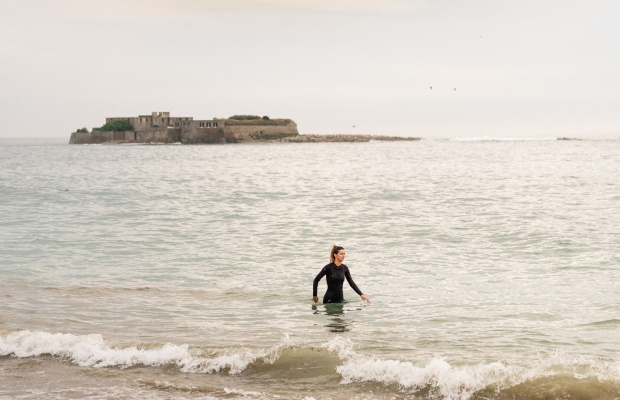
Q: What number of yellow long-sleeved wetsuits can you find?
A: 0